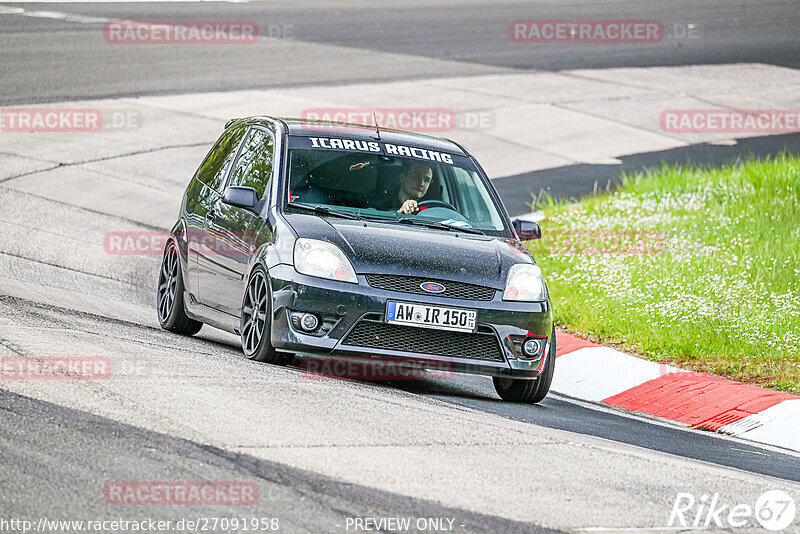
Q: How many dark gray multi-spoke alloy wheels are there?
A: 2